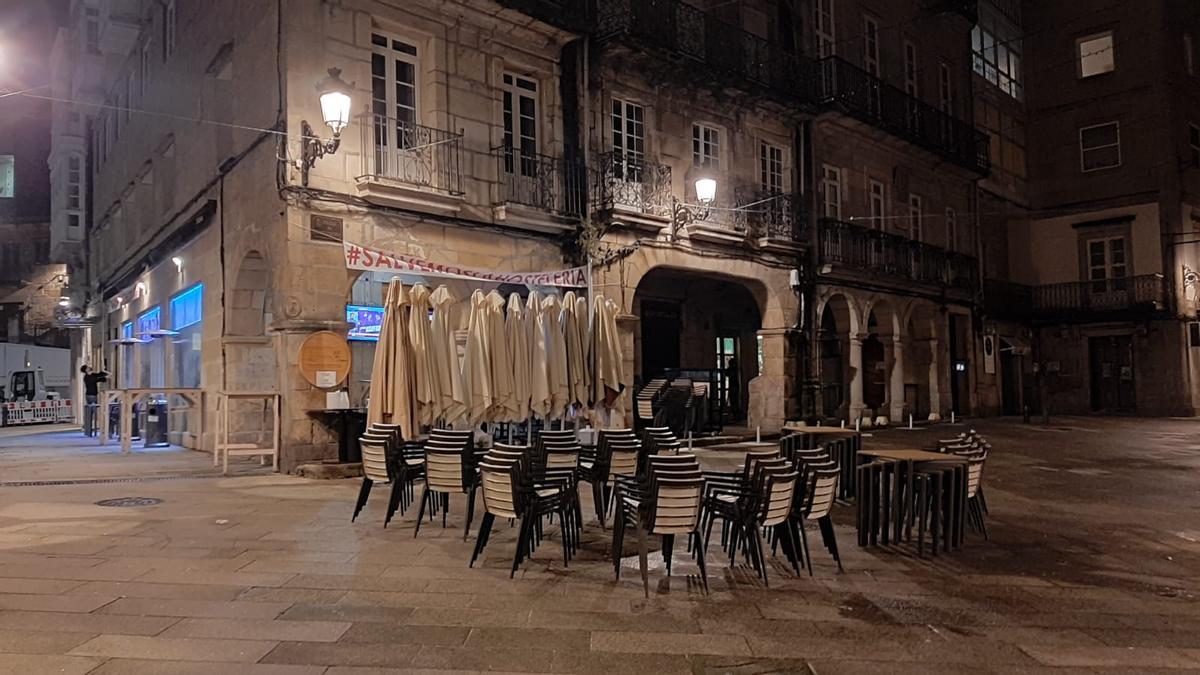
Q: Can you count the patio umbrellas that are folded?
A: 12